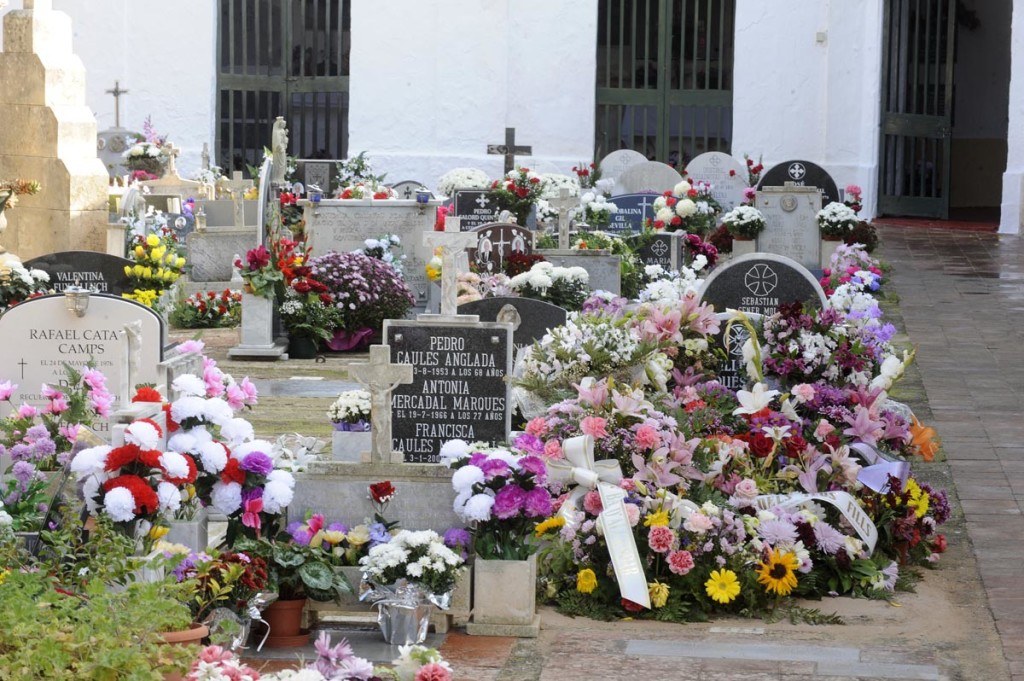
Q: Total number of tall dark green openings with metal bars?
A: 3